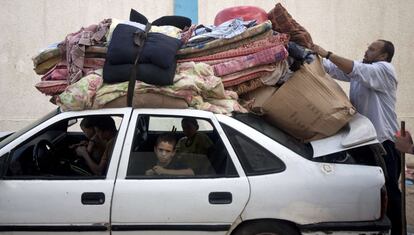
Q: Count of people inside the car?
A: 4